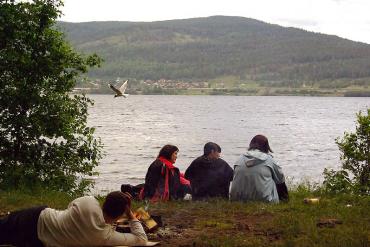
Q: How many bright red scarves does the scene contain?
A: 1